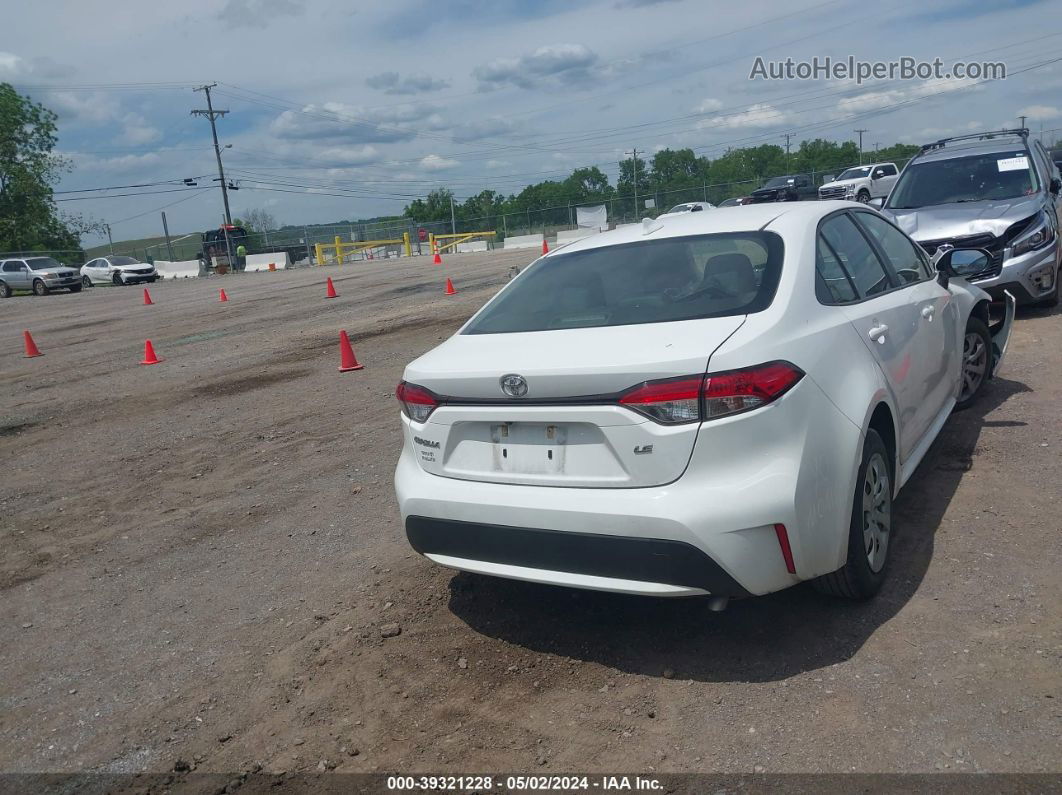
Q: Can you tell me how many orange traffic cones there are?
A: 9